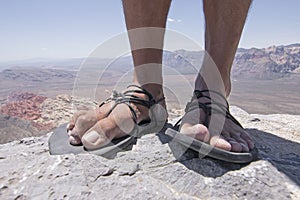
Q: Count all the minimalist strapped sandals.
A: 2